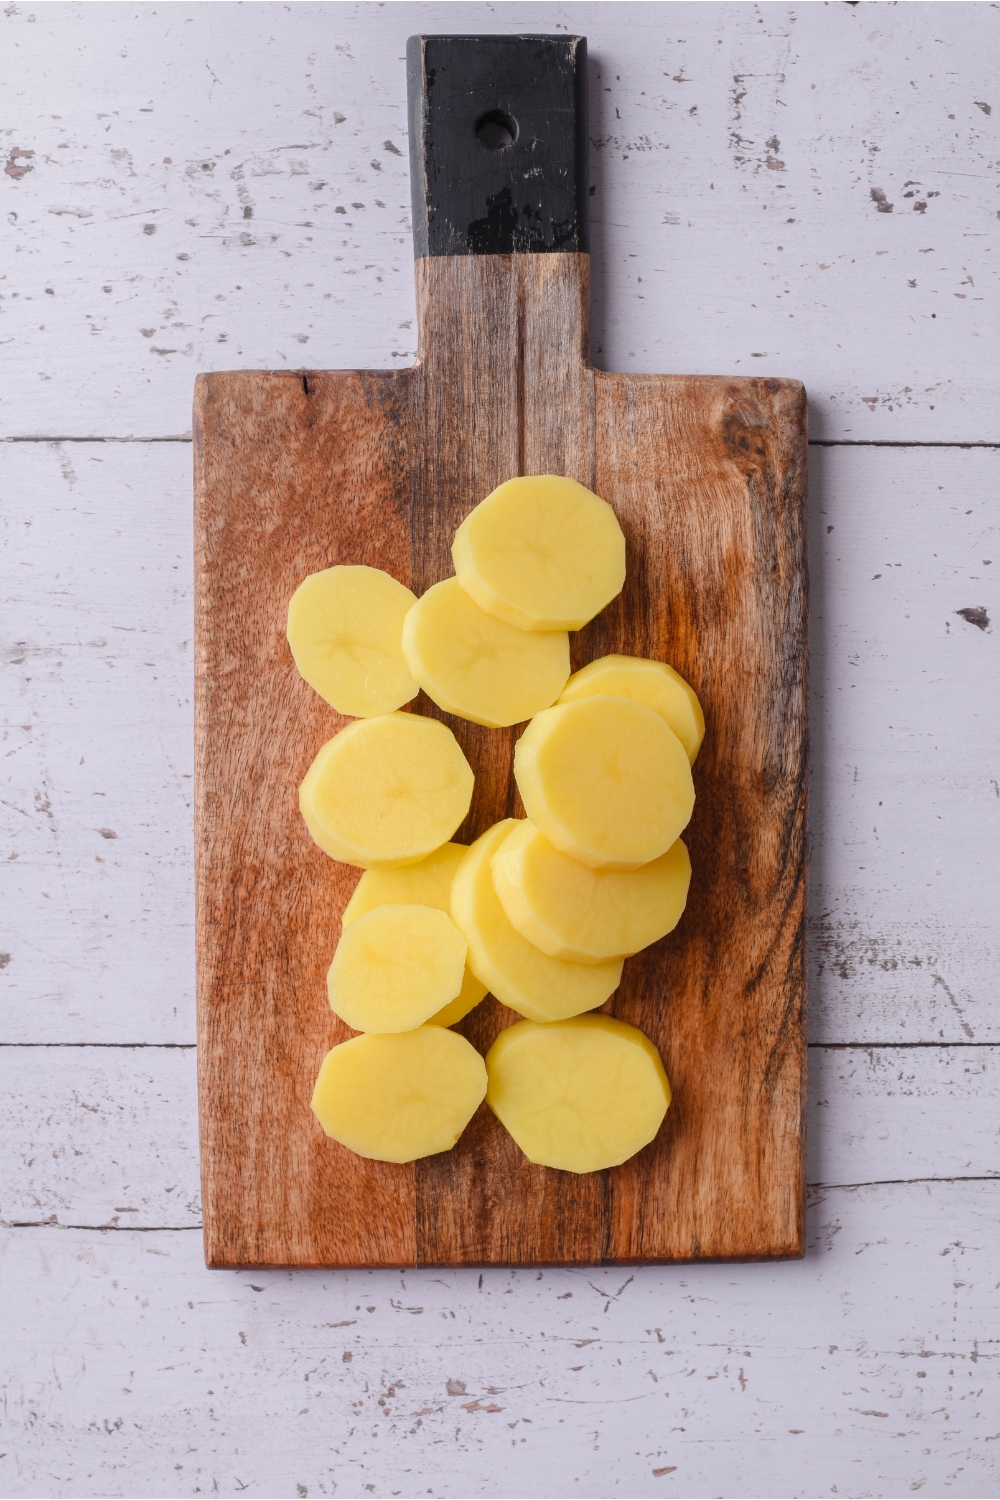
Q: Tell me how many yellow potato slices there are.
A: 12